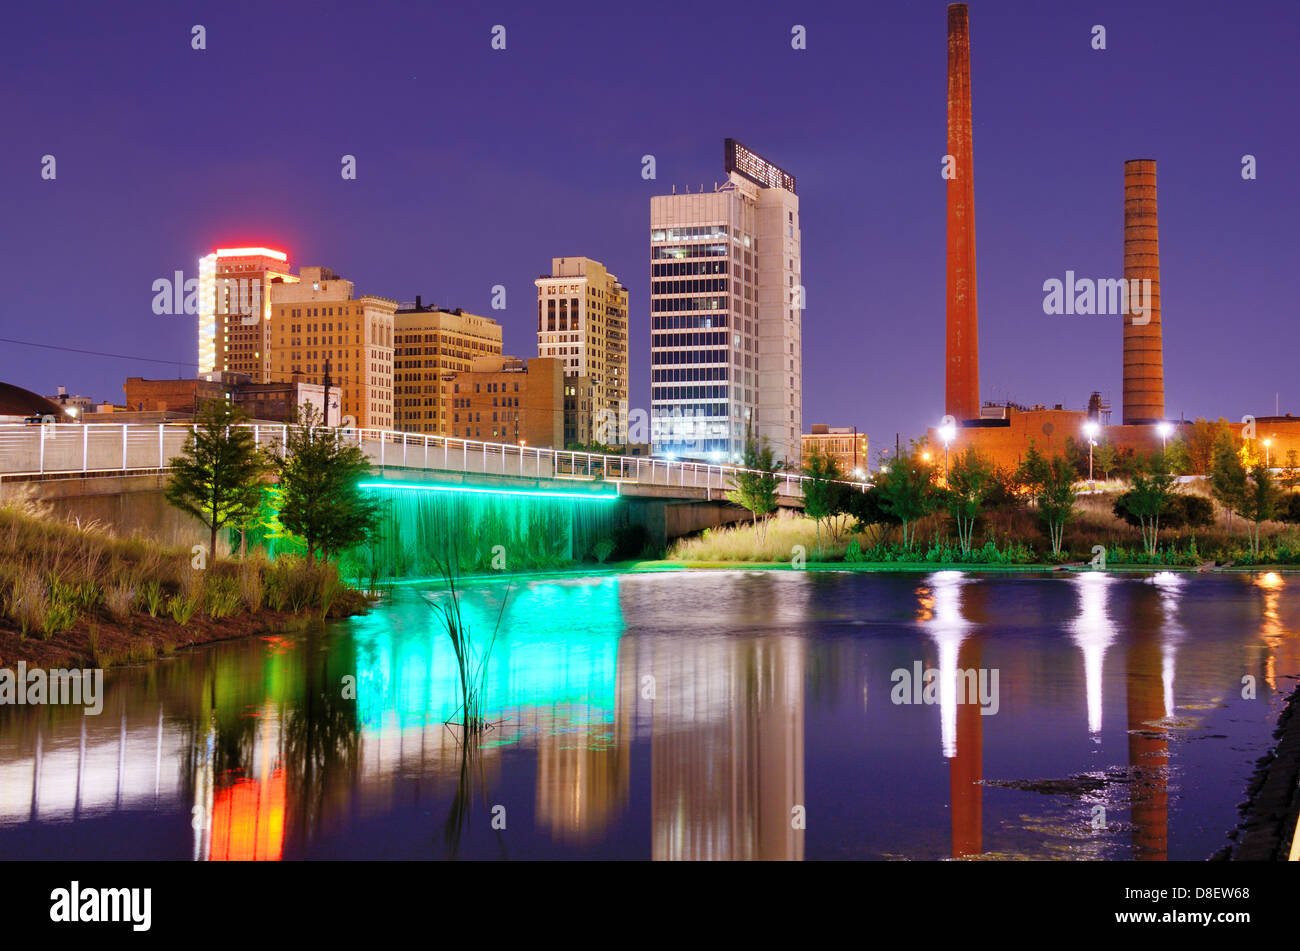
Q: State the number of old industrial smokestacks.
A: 2